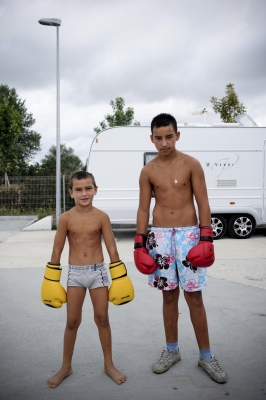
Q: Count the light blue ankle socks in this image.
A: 2